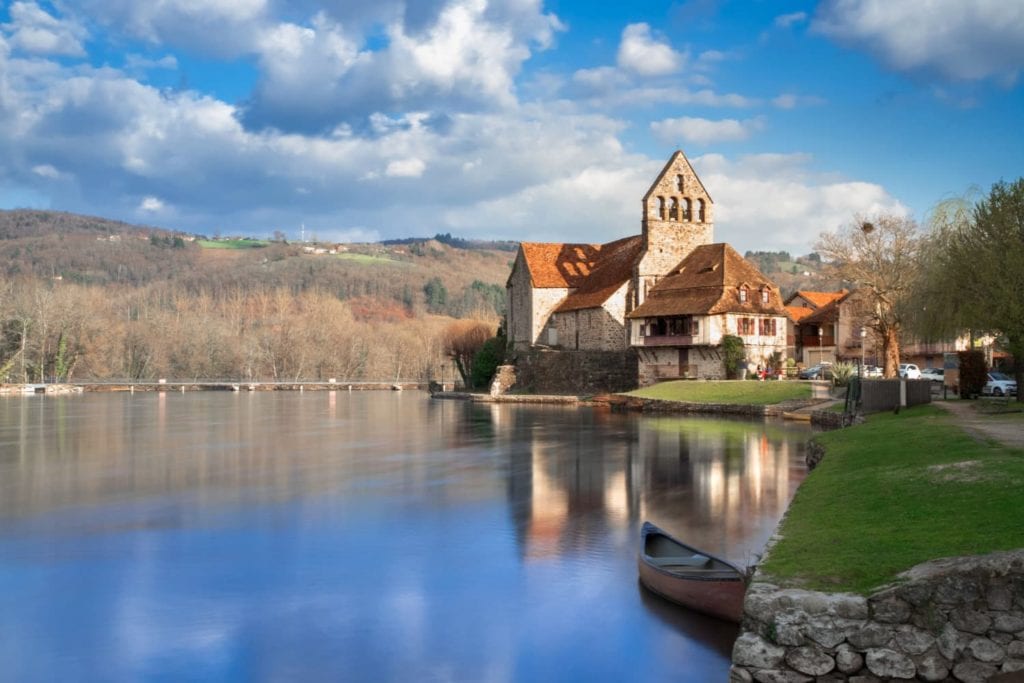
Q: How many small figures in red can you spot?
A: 2